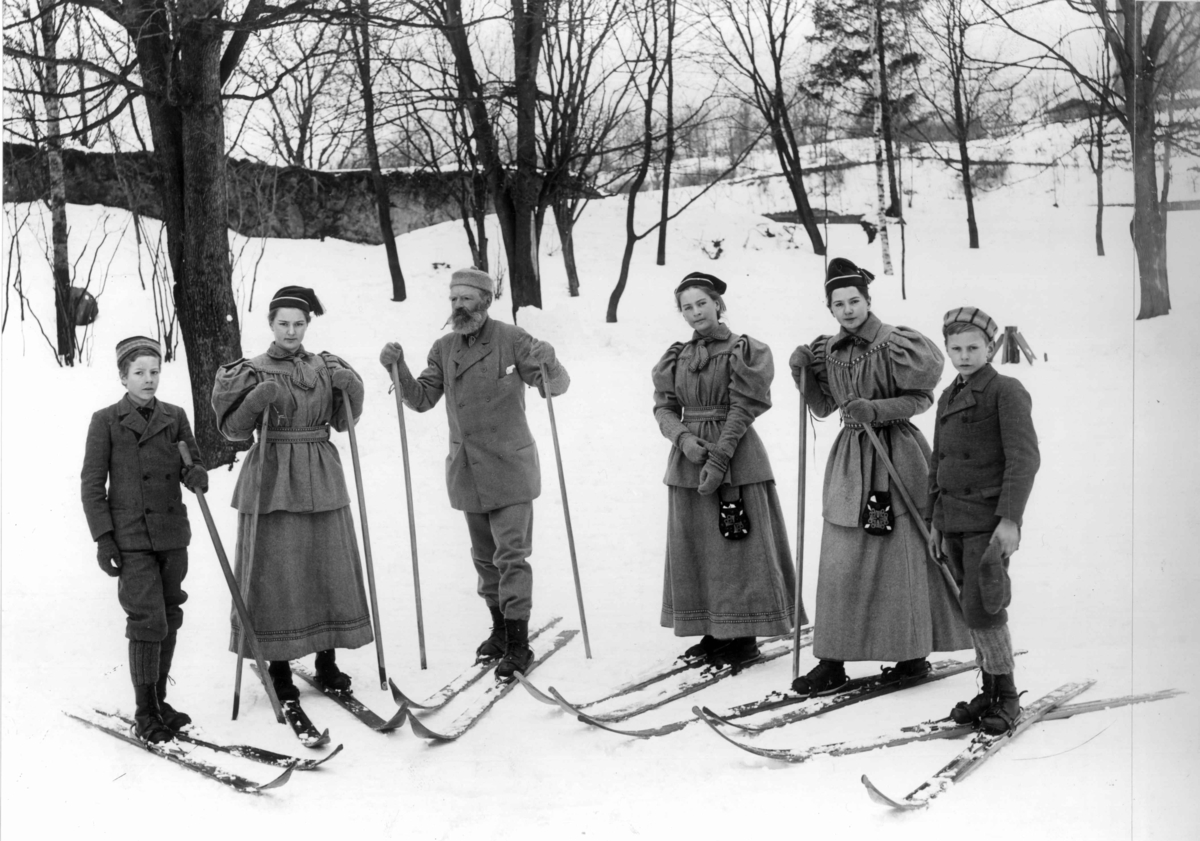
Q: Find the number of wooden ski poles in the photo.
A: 7